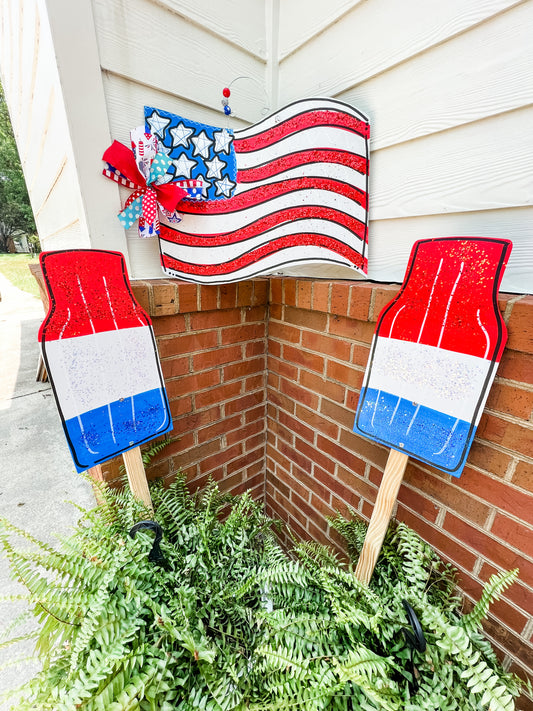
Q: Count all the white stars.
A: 10